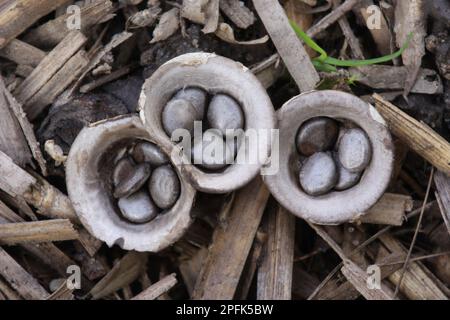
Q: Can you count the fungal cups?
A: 3